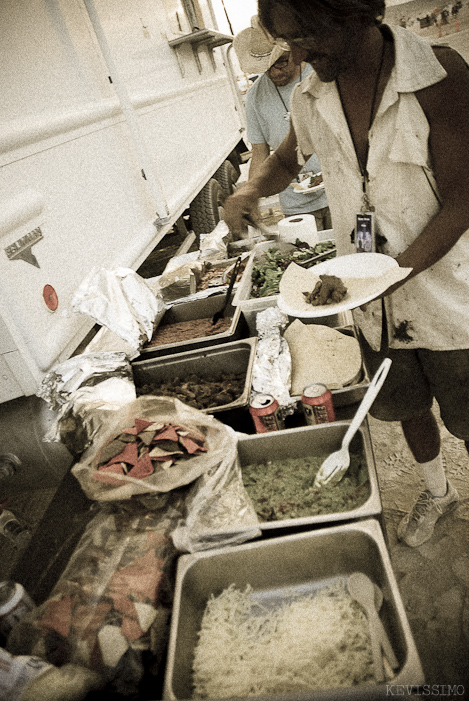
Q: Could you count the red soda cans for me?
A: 2